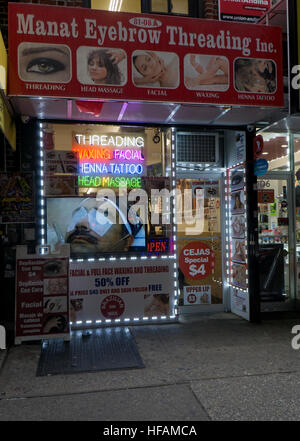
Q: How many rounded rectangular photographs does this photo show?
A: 5